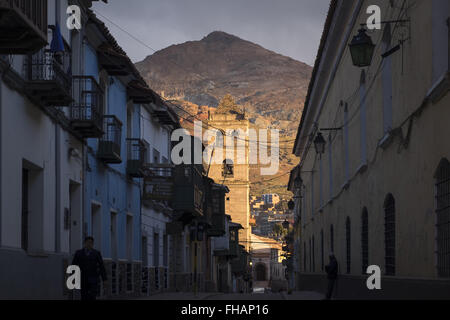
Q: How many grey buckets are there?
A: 0